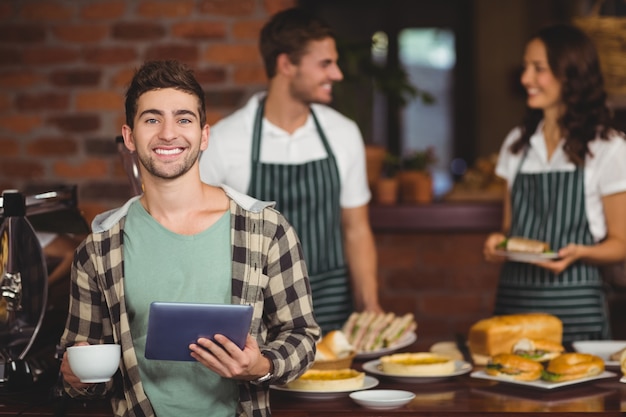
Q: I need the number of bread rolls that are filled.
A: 3